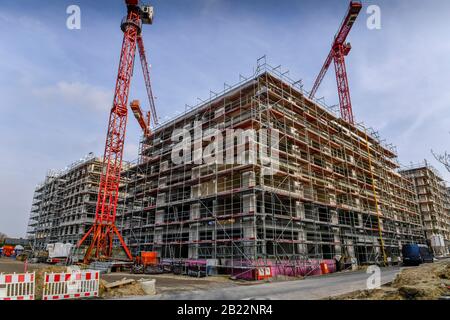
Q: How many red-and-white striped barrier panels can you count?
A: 2